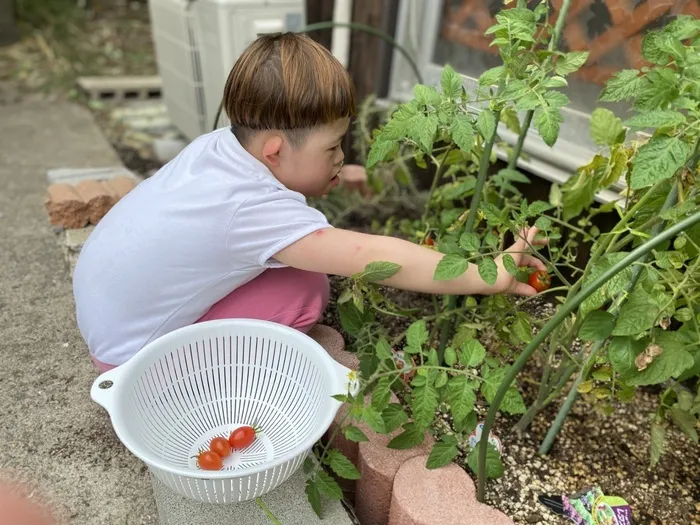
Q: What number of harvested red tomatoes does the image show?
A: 3